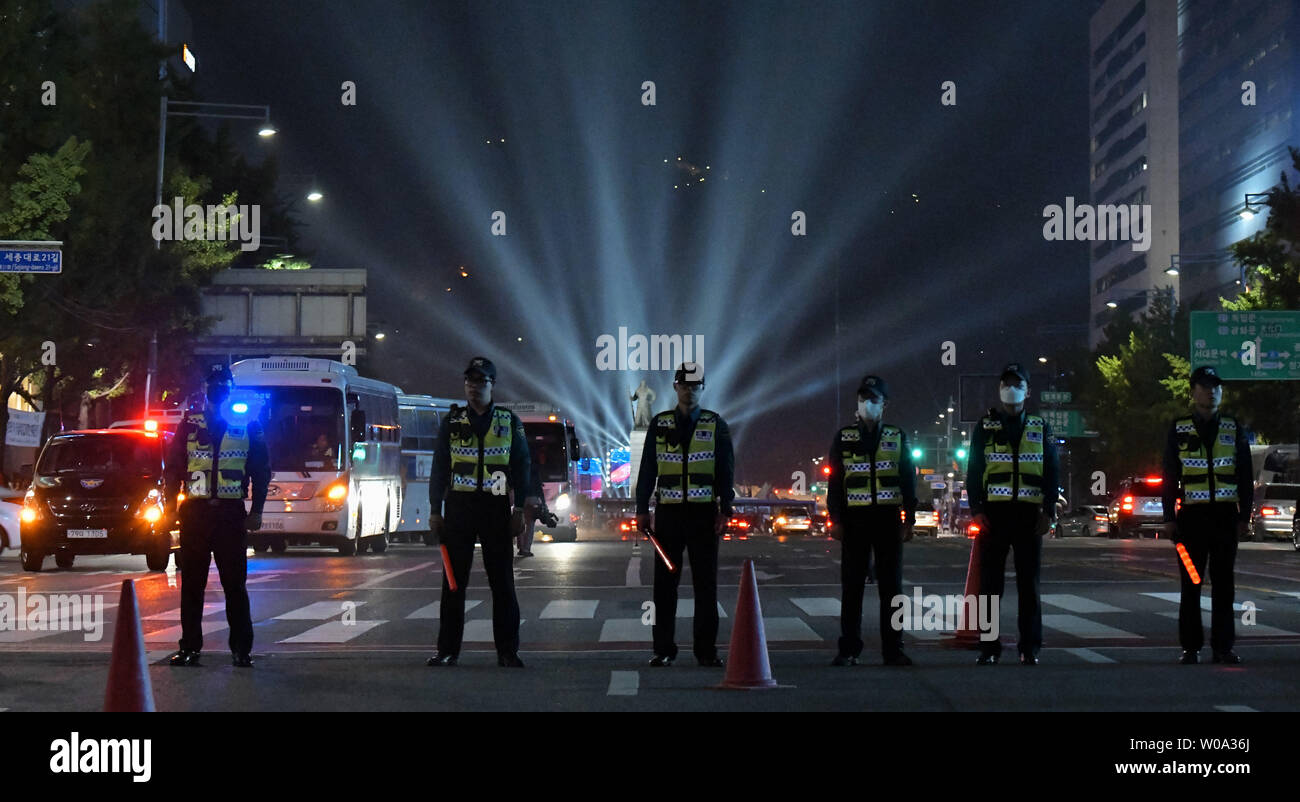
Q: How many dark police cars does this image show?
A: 1